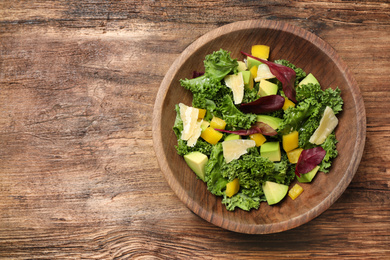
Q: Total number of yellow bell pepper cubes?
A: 11